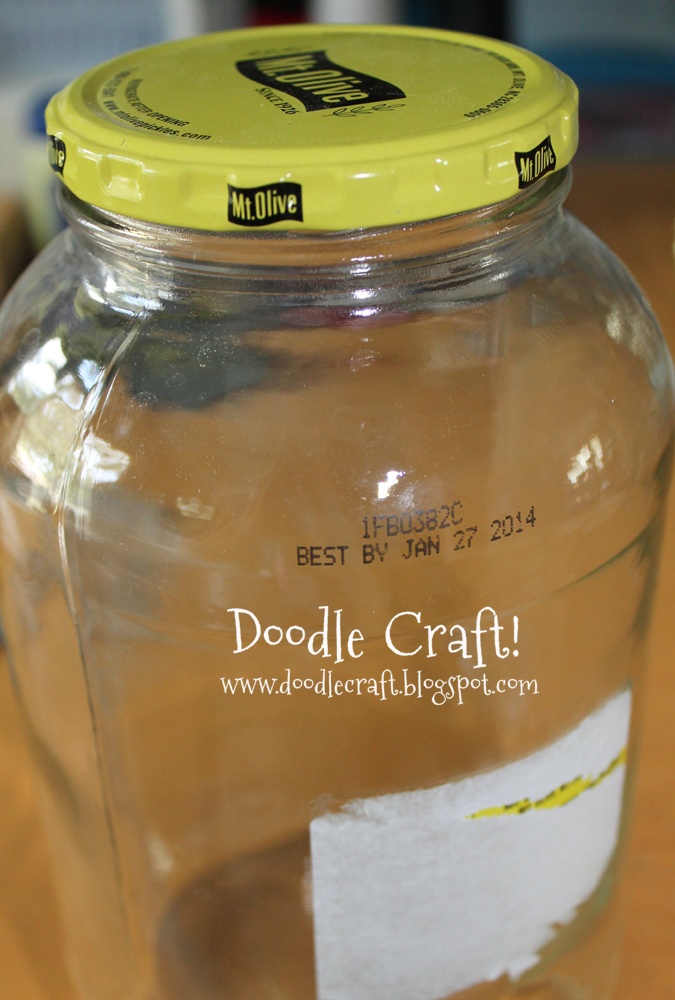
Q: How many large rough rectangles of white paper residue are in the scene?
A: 1